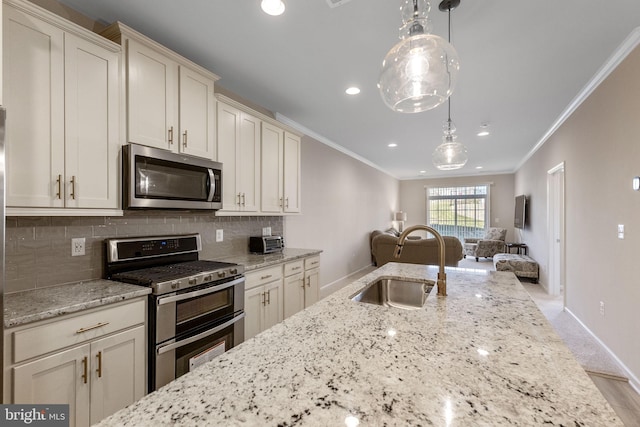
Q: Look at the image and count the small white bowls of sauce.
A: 0